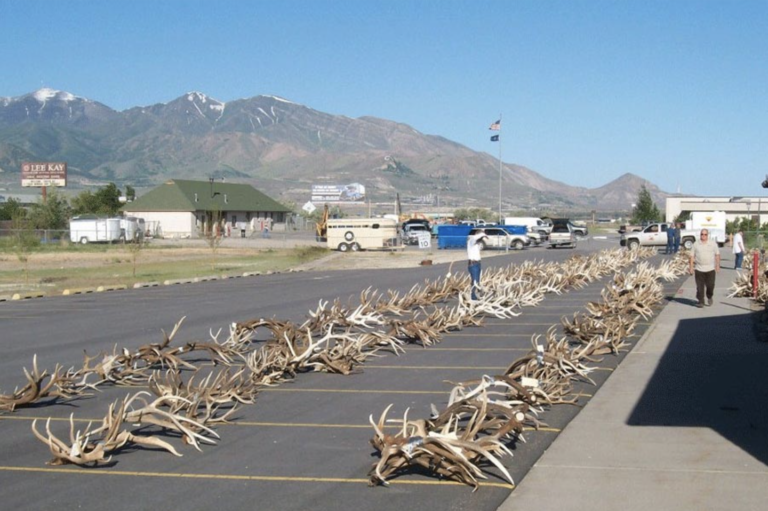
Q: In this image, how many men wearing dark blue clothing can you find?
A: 2